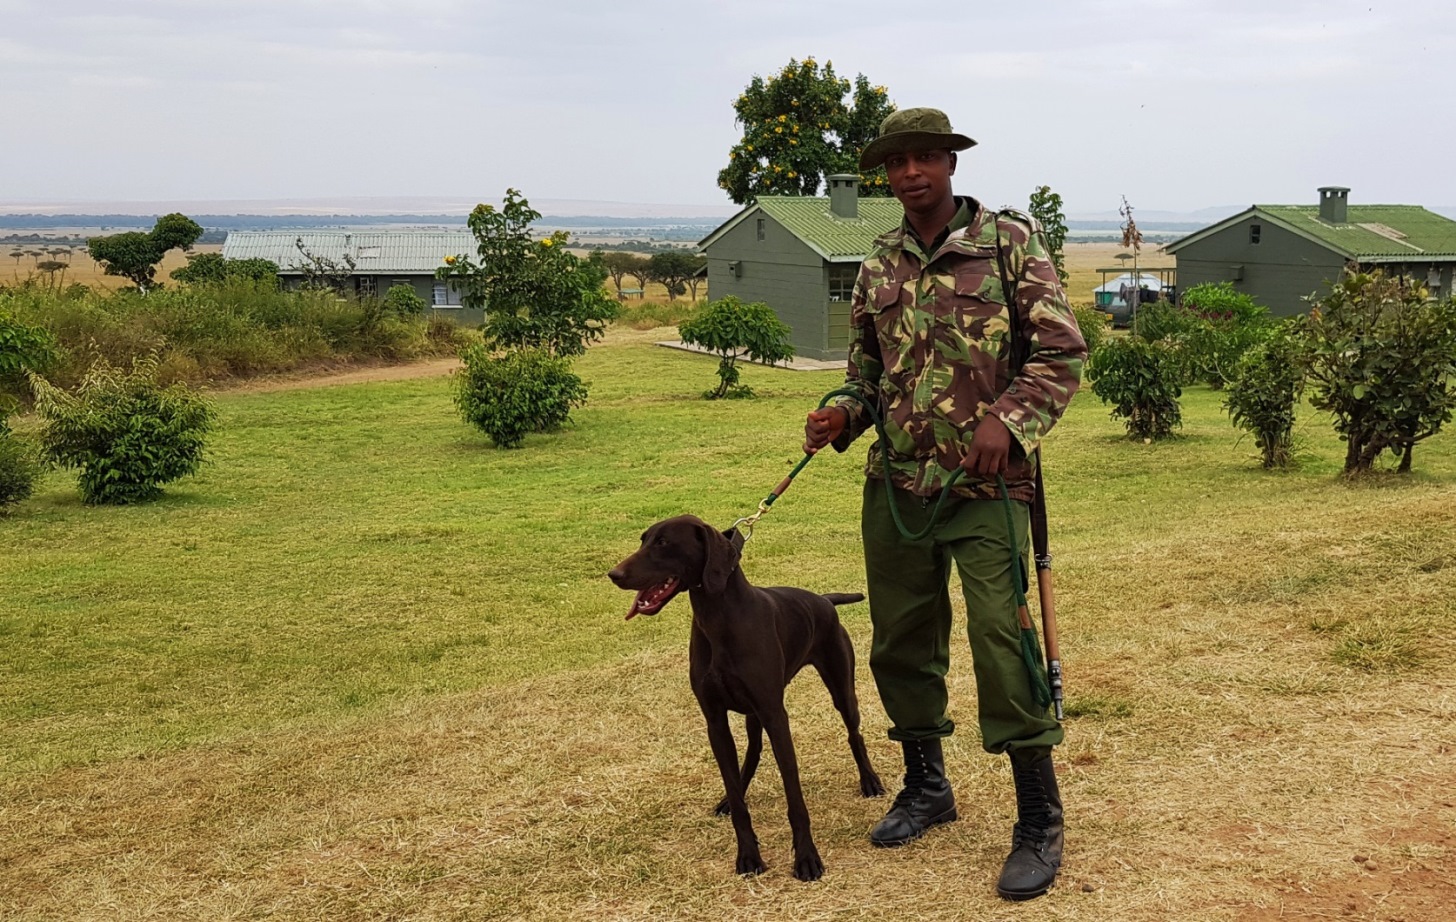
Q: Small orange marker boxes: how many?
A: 0